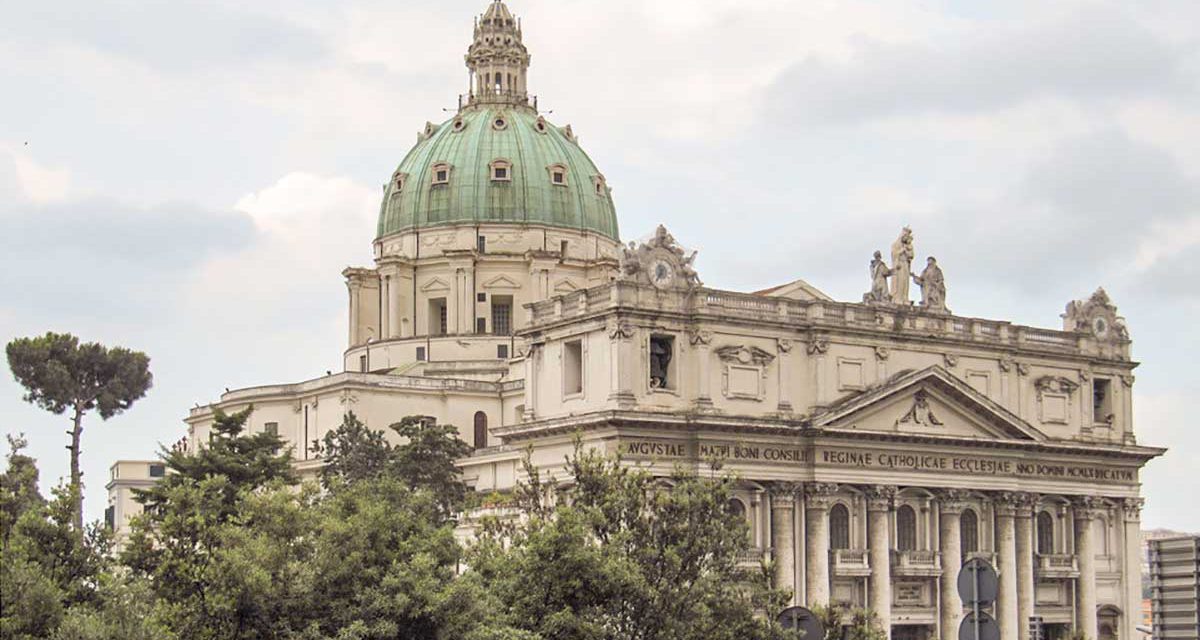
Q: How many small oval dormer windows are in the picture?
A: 5